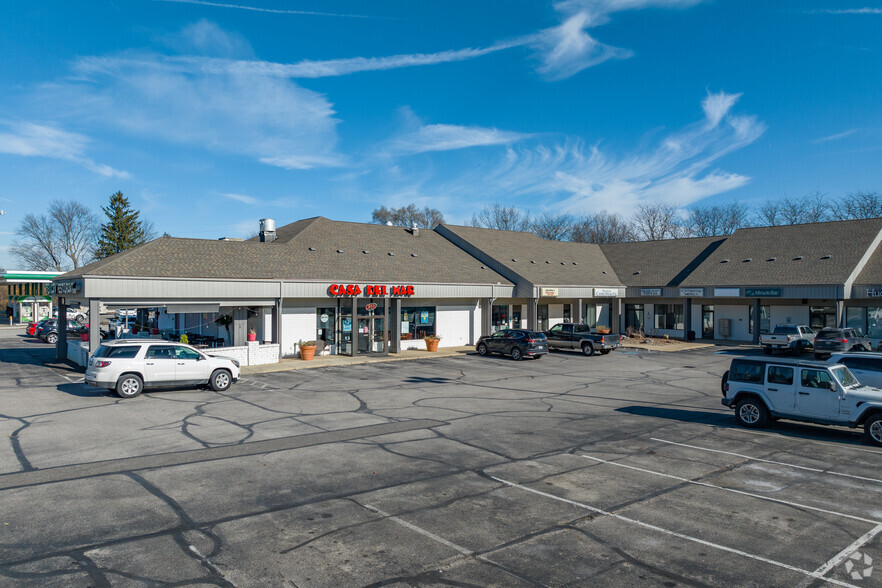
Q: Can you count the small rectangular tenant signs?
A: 6